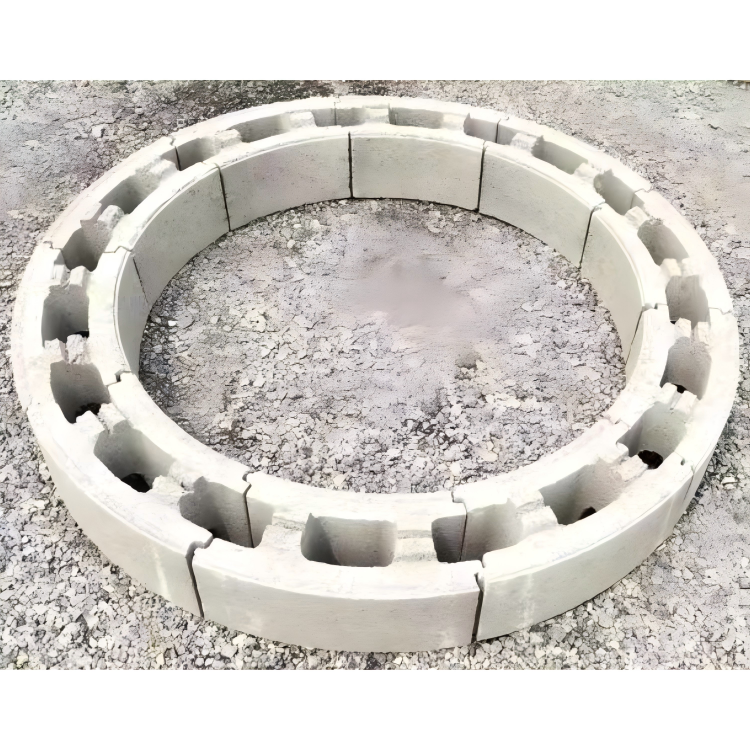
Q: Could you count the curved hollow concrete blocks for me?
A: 10